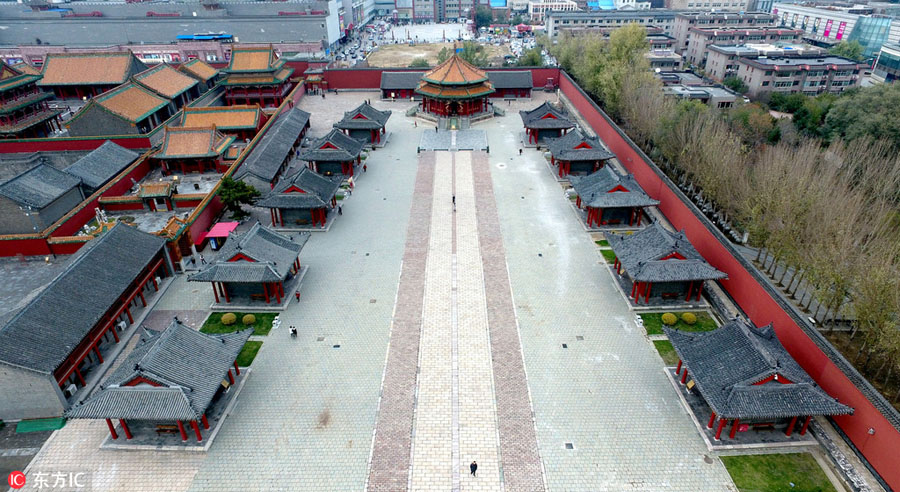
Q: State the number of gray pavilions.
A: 10